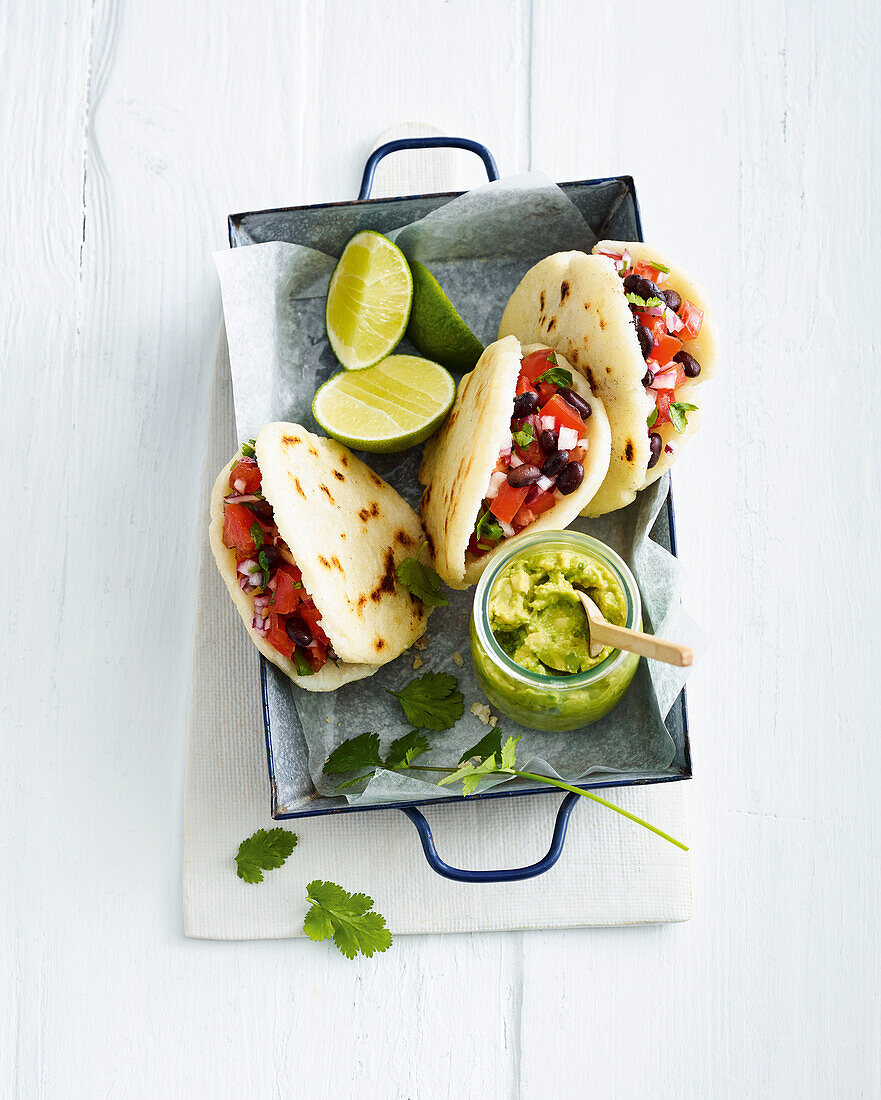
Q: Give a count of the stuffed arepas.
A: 3